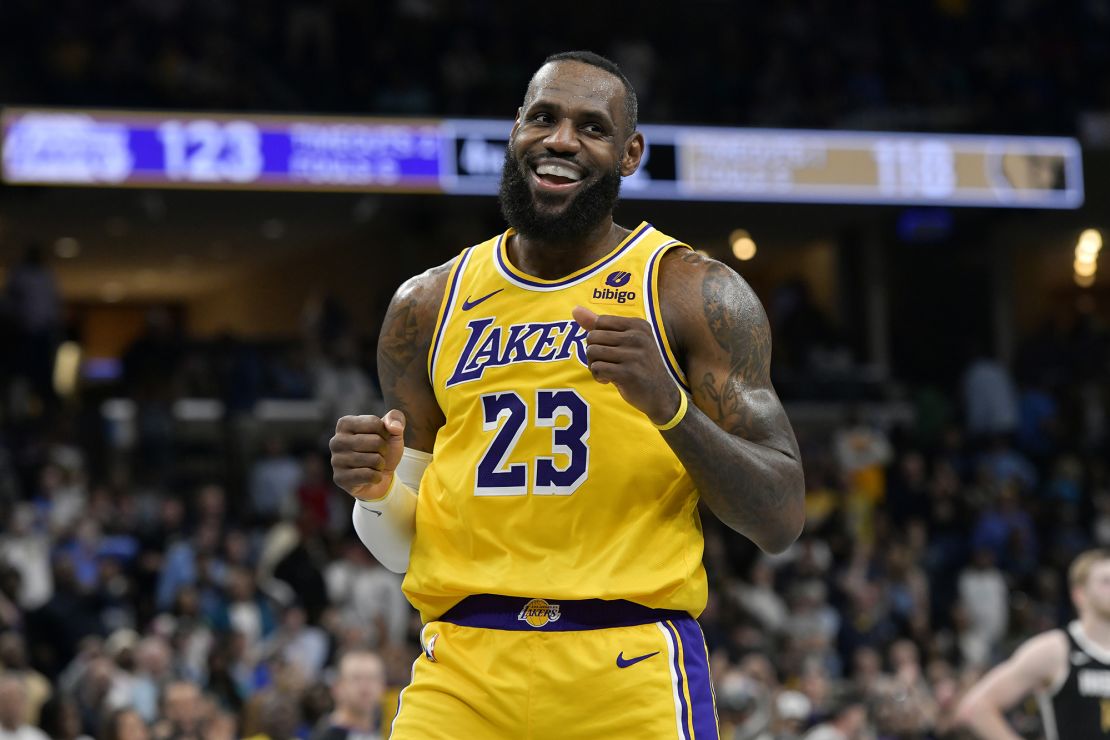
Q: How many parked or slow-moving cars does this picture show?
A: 0